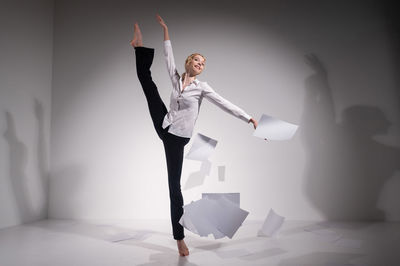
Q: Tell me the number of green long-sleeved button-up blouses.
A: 0